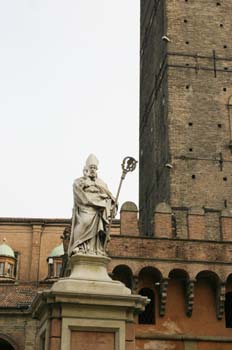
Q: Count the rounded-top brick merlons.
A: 4